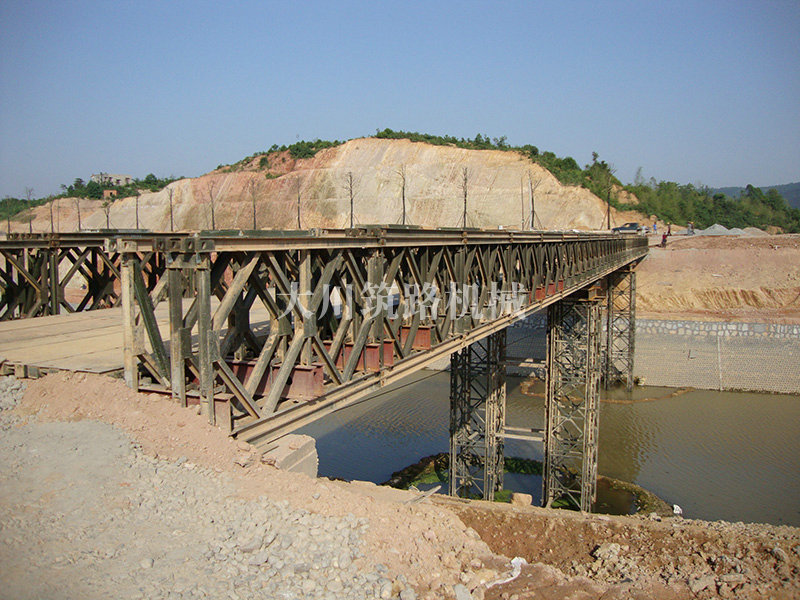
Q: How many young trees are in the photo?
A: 15